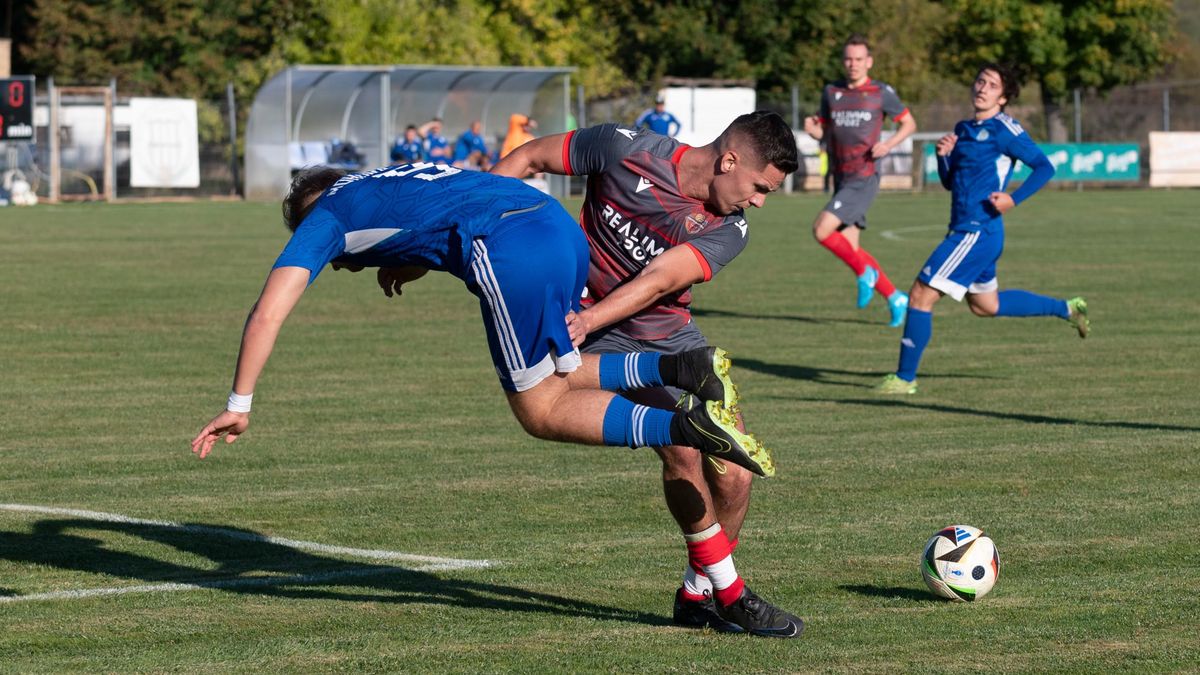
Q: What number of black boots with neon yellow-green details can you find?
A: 2